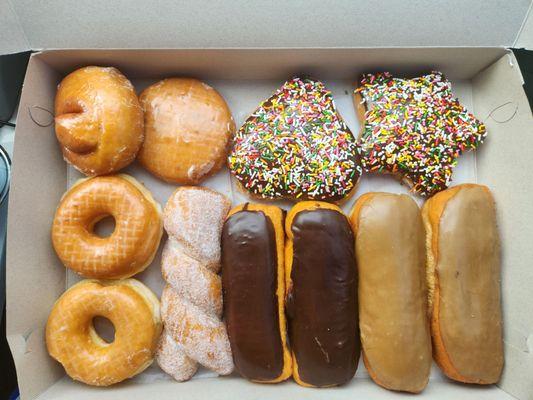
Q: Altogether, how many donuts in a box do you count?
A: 11